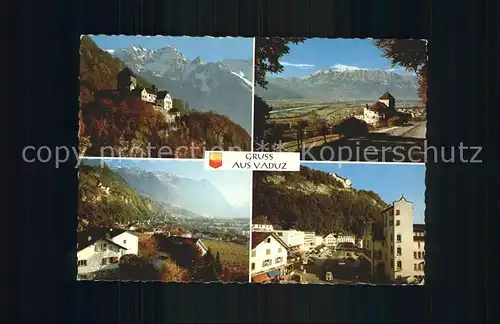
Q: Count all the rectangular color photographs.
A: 4